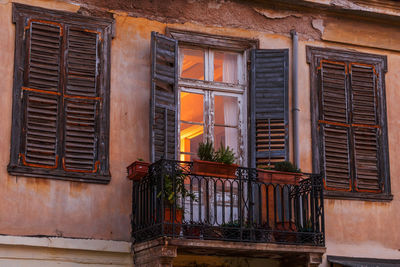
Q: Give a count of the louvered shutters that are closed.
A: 4